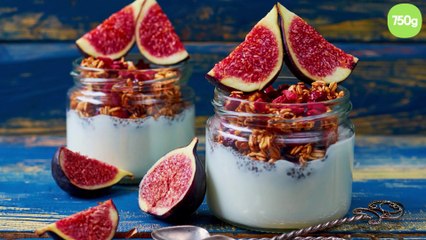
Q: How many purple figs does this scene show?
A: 7